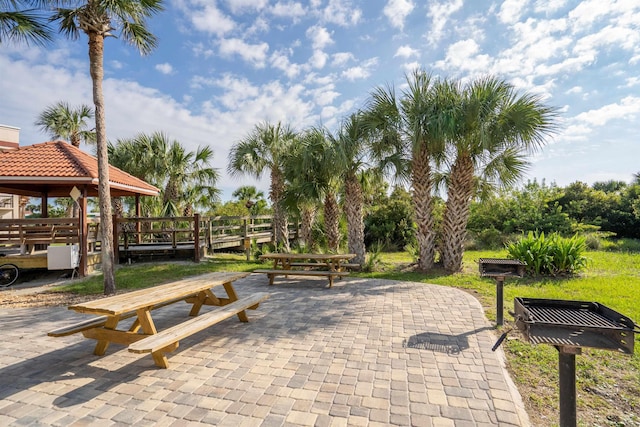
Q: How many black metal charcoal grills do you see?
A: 2